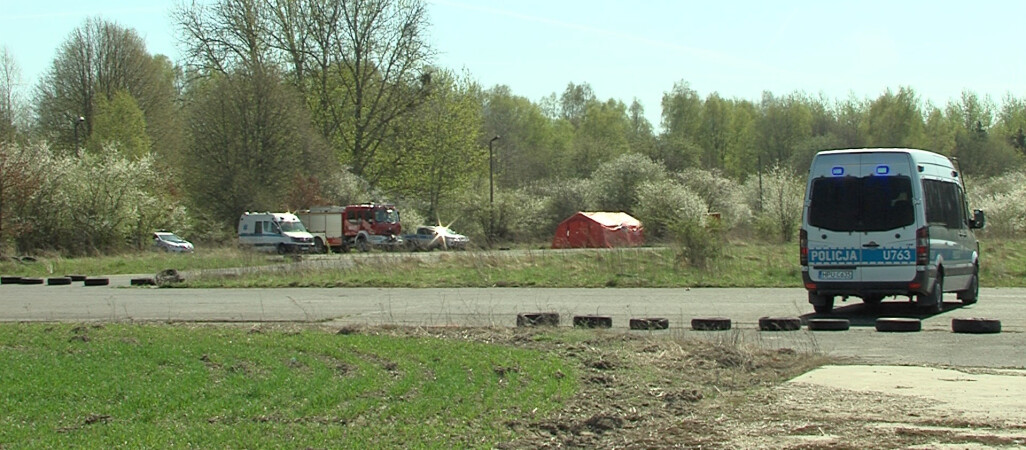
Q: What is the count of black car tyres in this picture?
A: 14